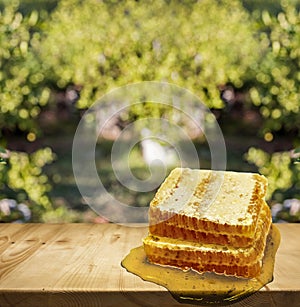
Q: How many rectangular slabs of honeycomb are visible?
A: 2